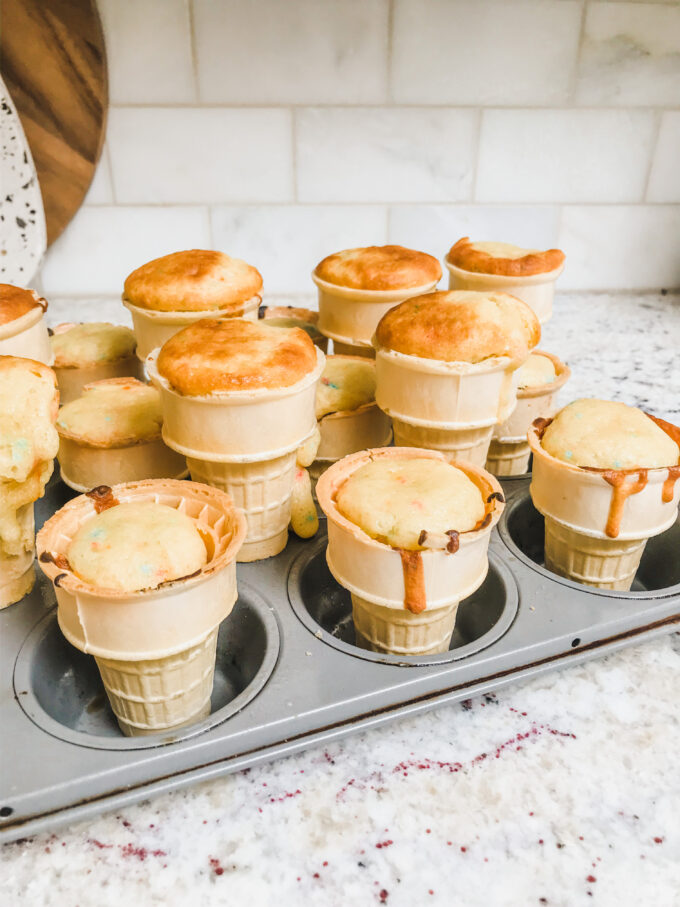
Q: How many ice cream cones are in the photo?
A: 15